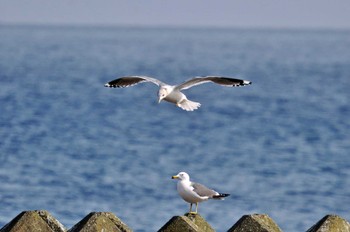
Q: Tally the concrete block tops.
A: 5